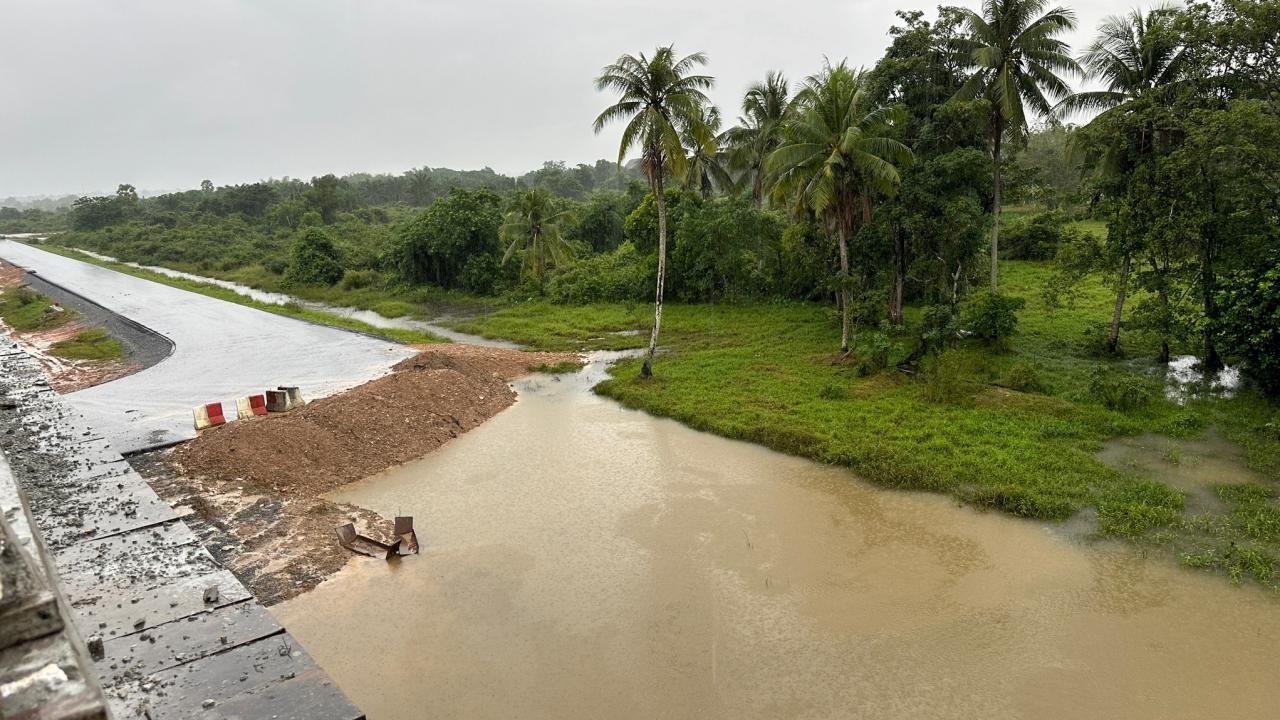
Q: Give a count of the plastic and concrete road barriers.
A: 4